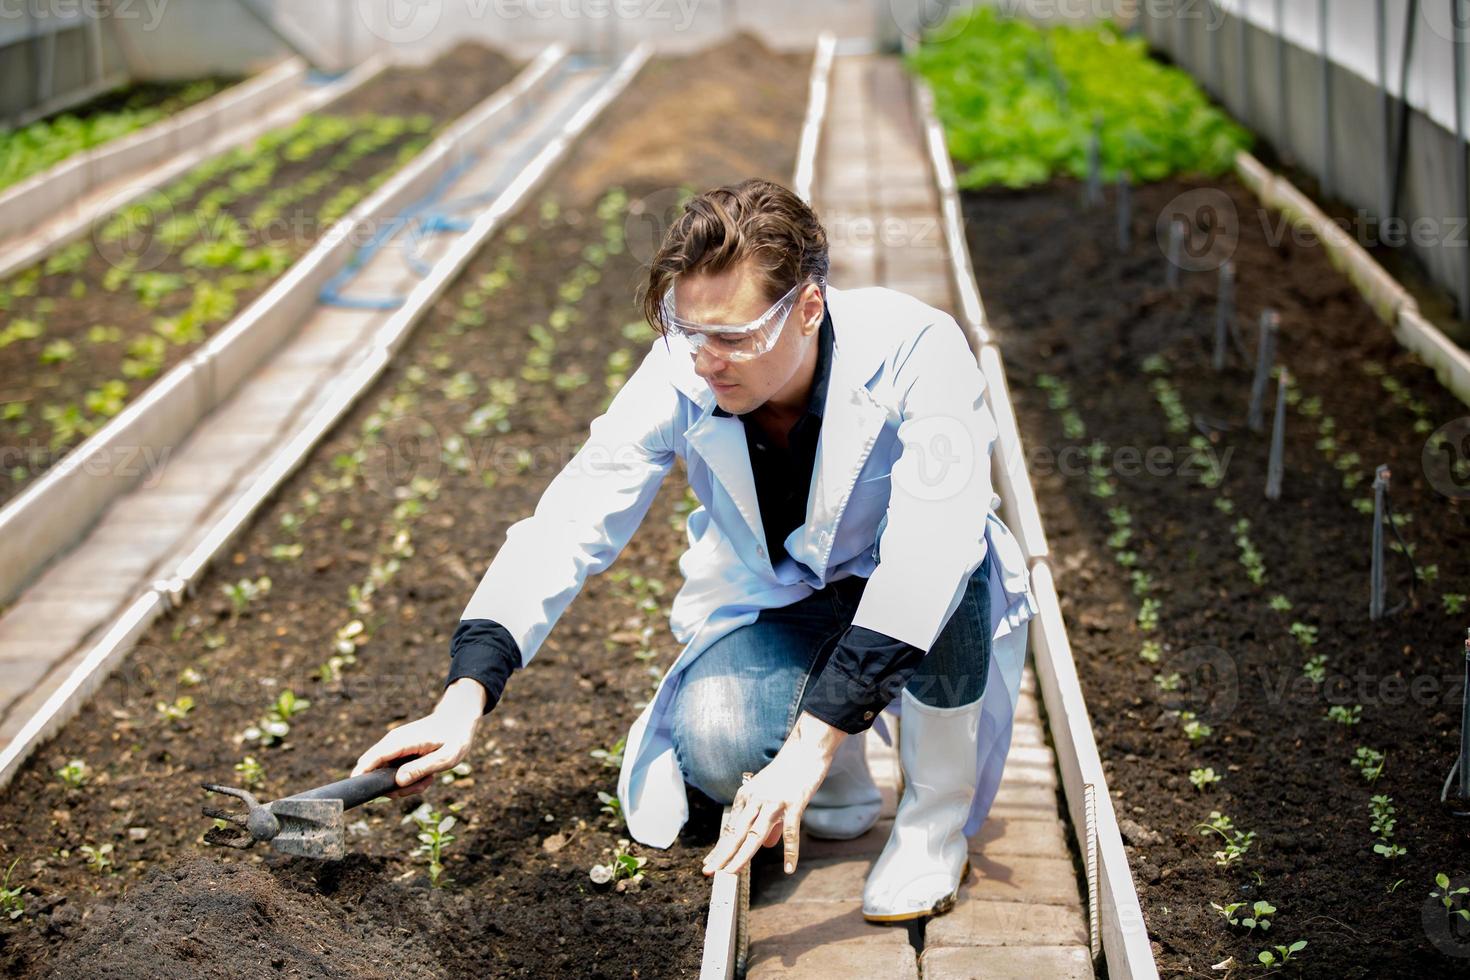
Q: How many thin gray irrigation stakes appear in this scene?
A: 8